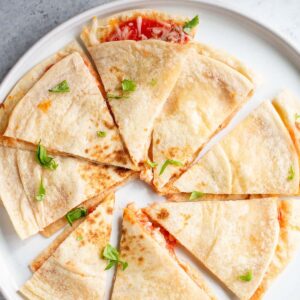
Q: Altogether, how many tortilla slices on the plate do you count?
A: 8